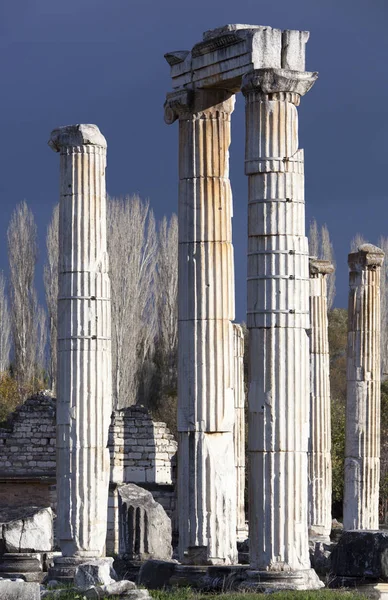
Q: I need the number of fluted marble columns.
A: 6